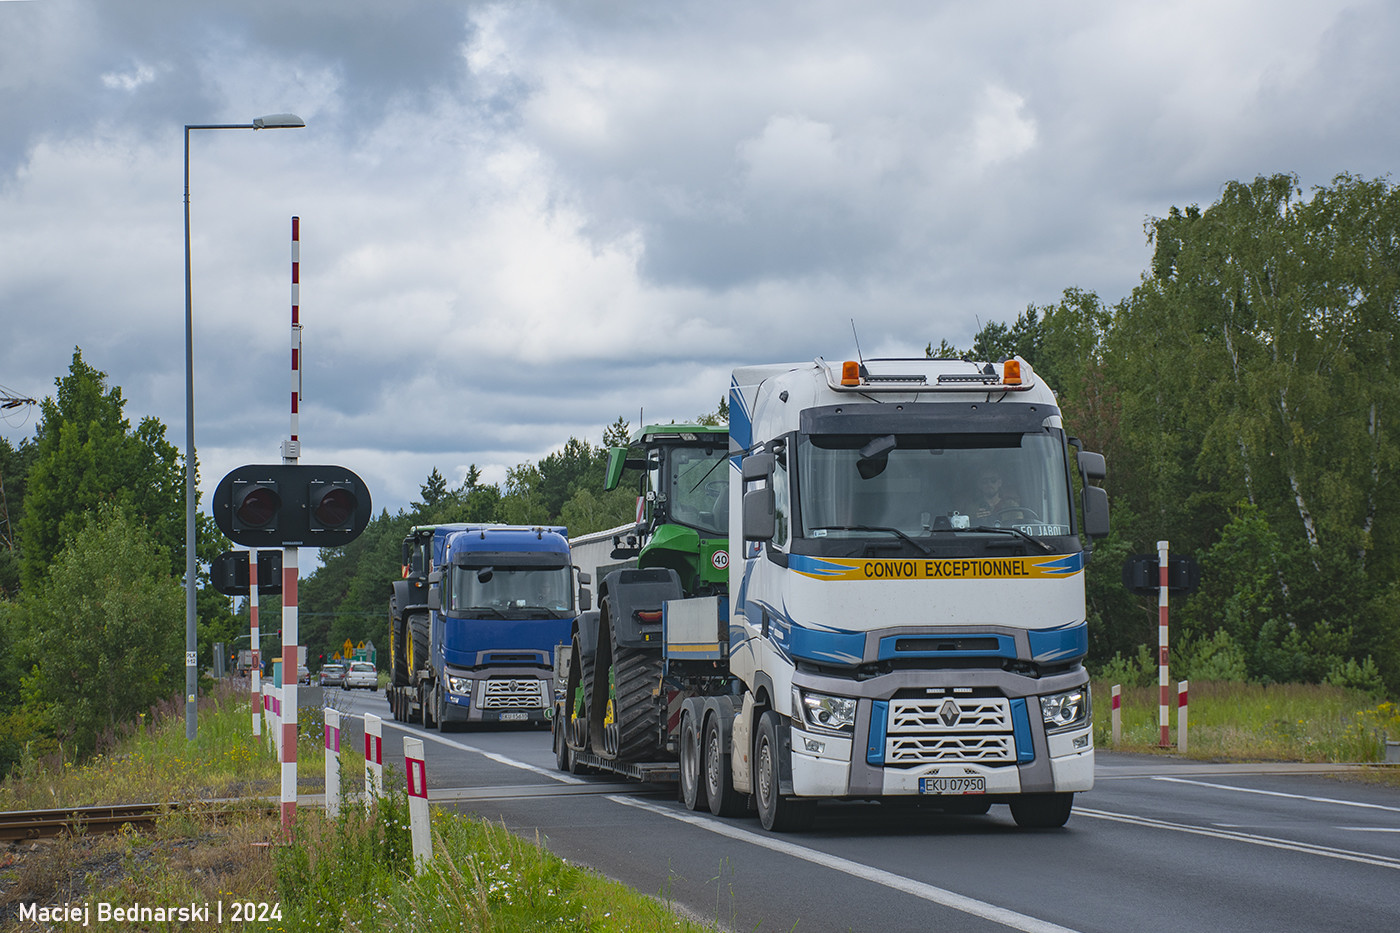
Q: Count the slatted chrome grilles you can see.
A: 2